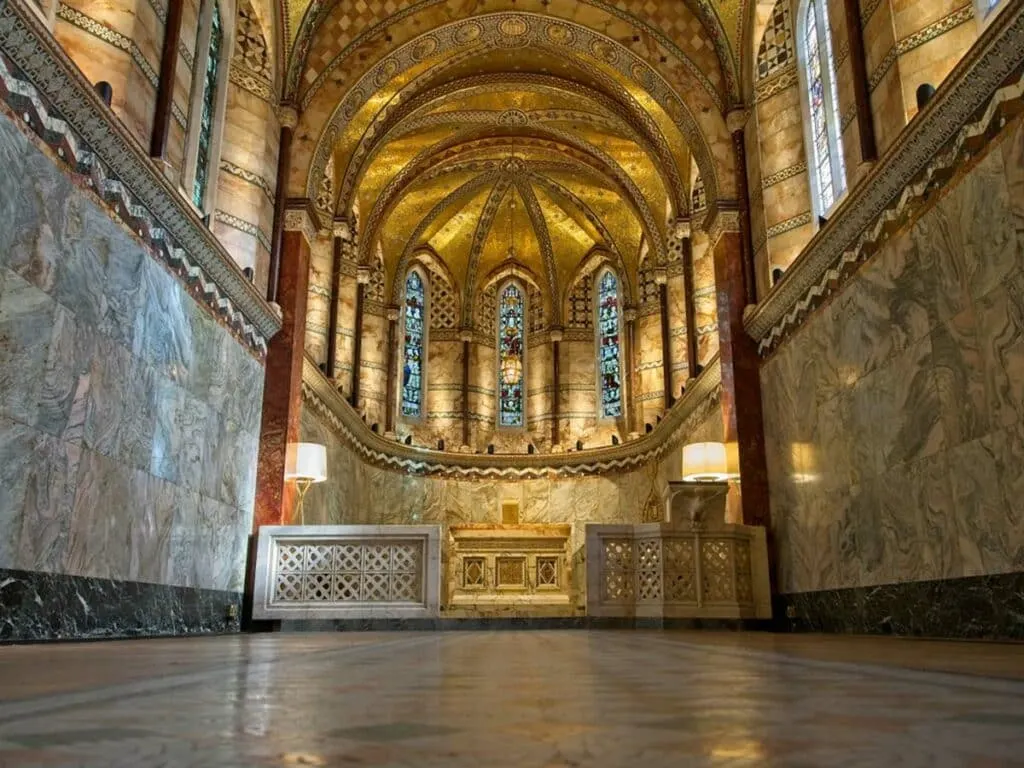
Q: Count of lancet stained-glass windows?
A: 5